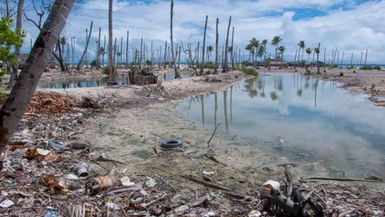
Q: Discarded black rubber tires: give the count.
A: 1